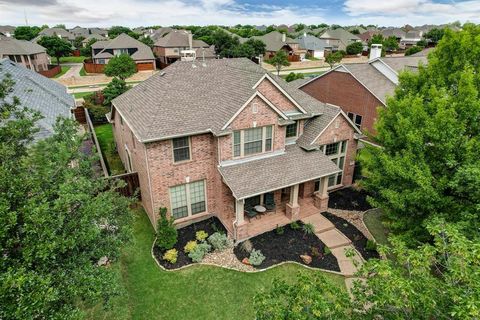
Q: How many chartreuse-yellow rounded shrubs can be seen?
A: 3